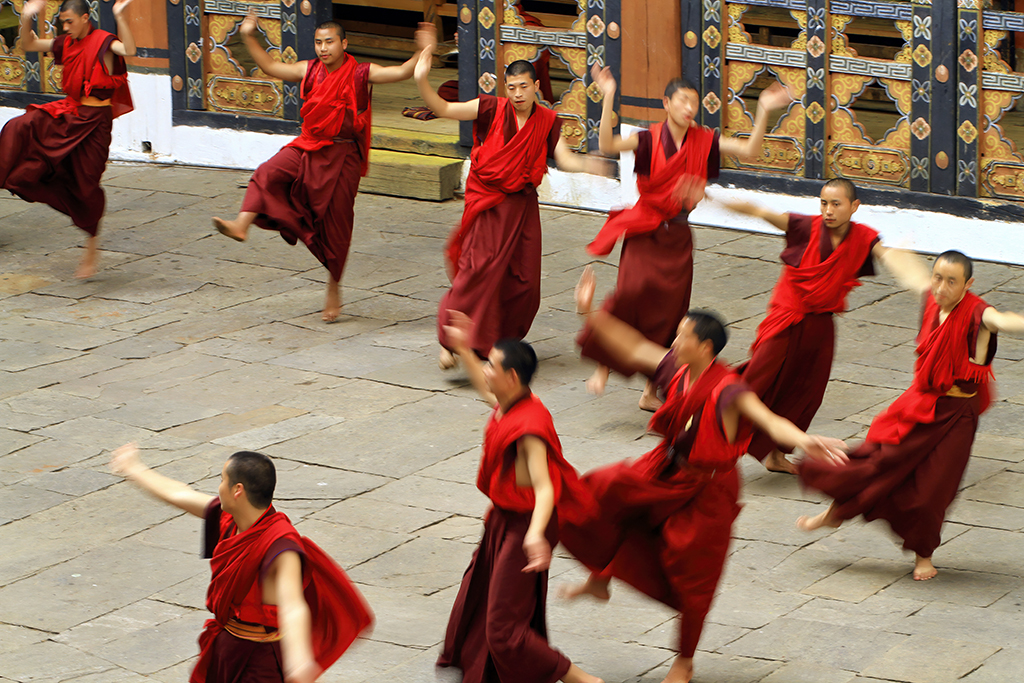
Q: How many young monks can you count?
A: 9